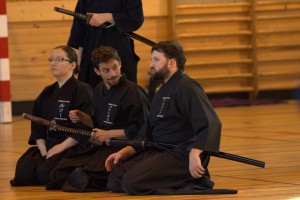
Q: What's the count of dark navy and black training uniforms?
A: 4